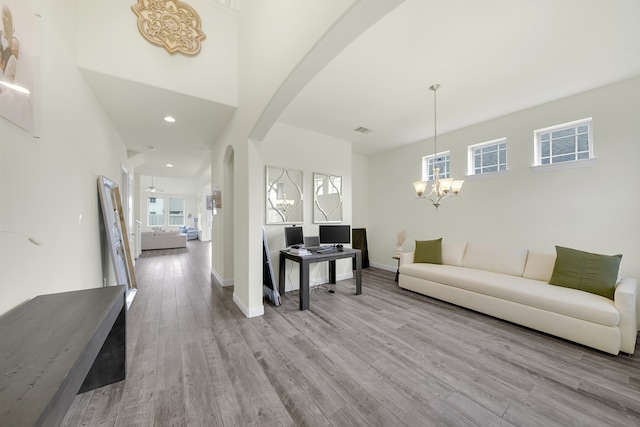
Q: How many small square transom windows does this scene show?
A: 3